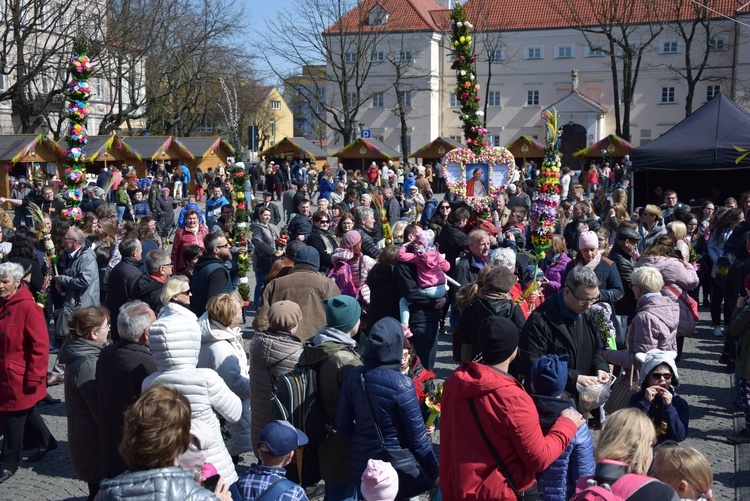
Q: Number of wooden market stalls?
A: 9